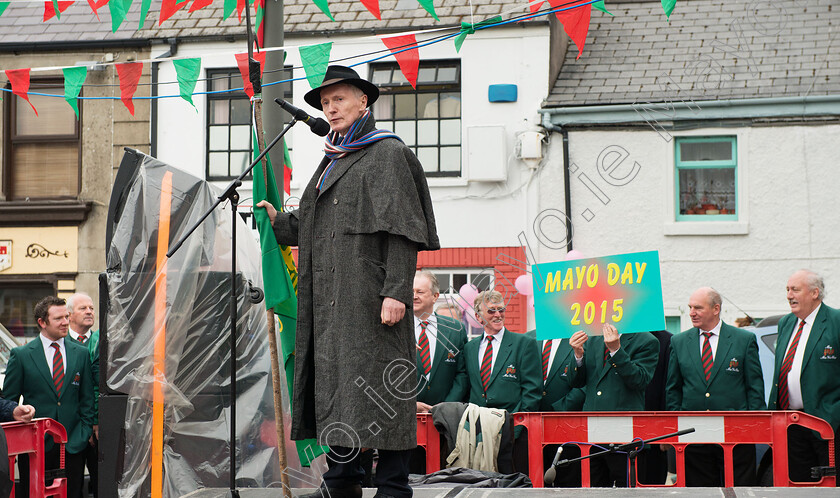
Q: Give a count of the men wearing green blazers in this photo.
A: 8